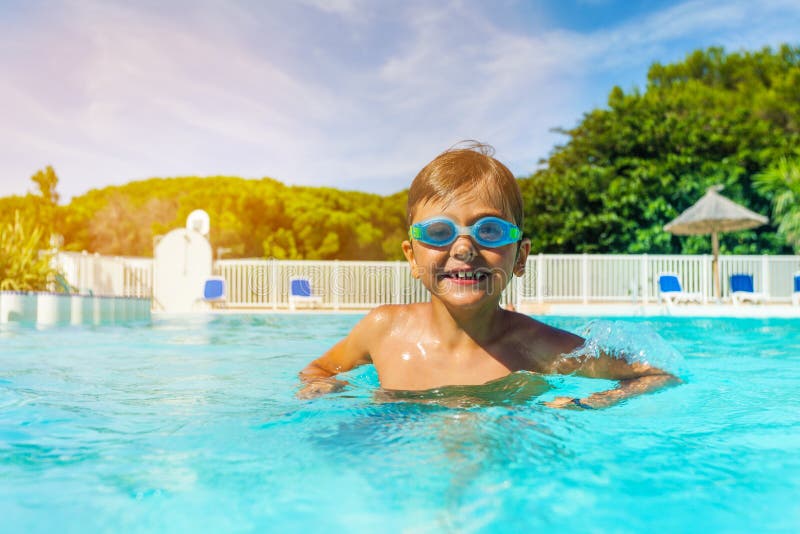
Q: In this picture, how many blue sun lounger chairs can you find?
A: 5